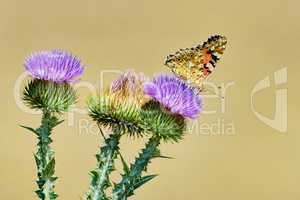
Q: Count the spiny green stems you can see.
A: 3